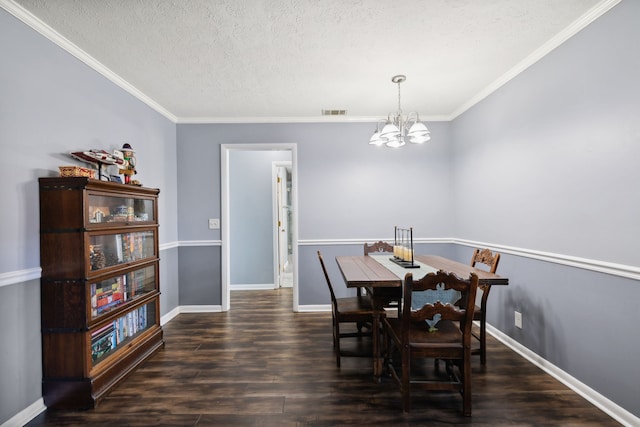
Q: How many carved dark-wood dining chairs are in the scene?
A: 4